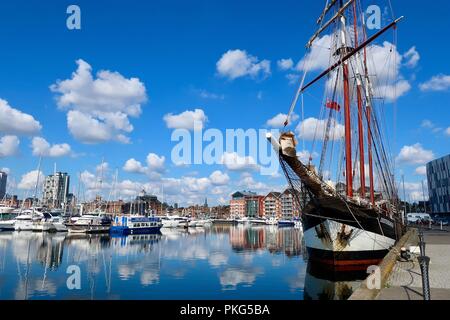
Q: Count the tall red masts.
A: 3